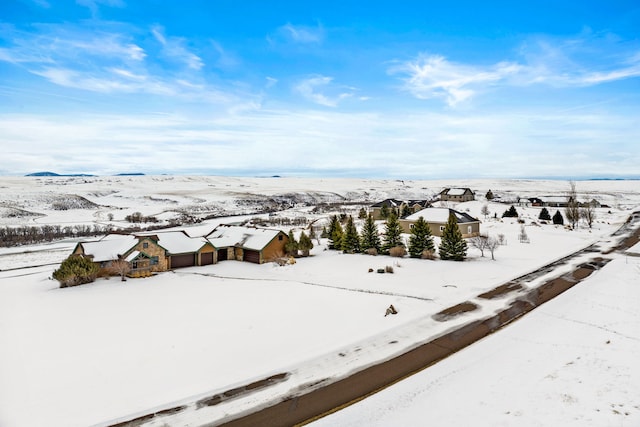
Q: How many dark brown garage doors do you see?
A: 4